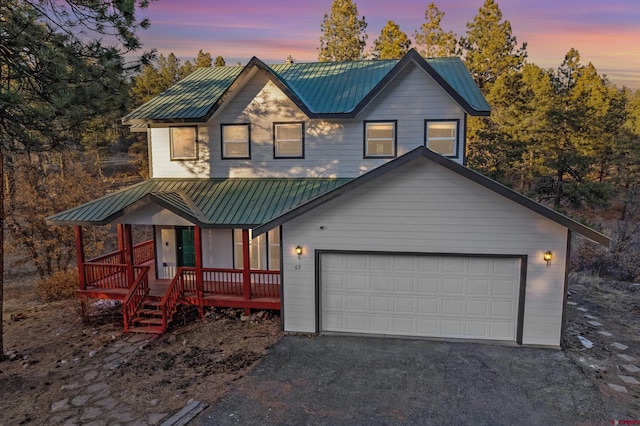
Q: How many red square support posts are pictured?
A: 5